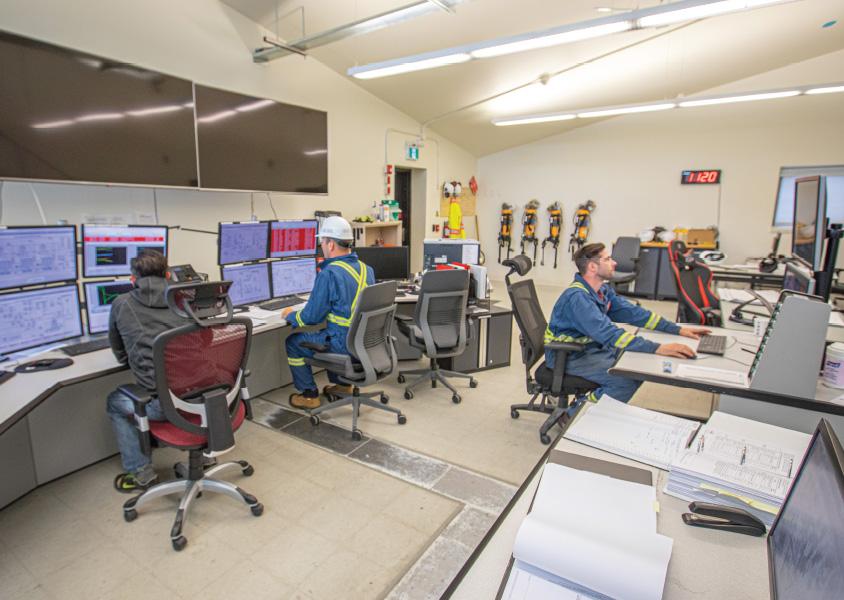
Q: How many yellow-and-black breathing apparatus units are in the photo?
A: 4